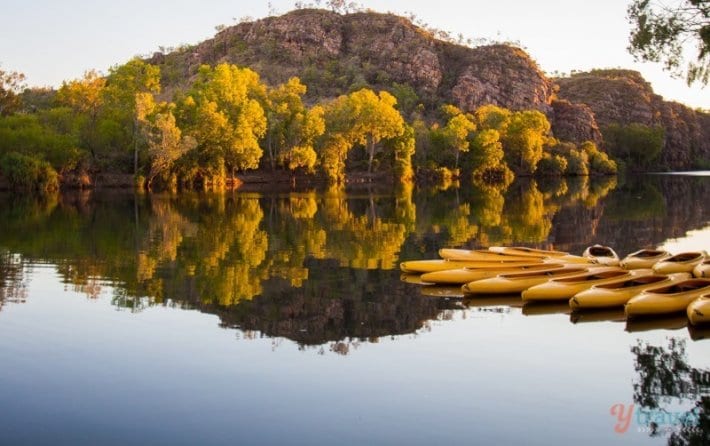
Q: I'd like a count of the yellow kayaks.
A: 13